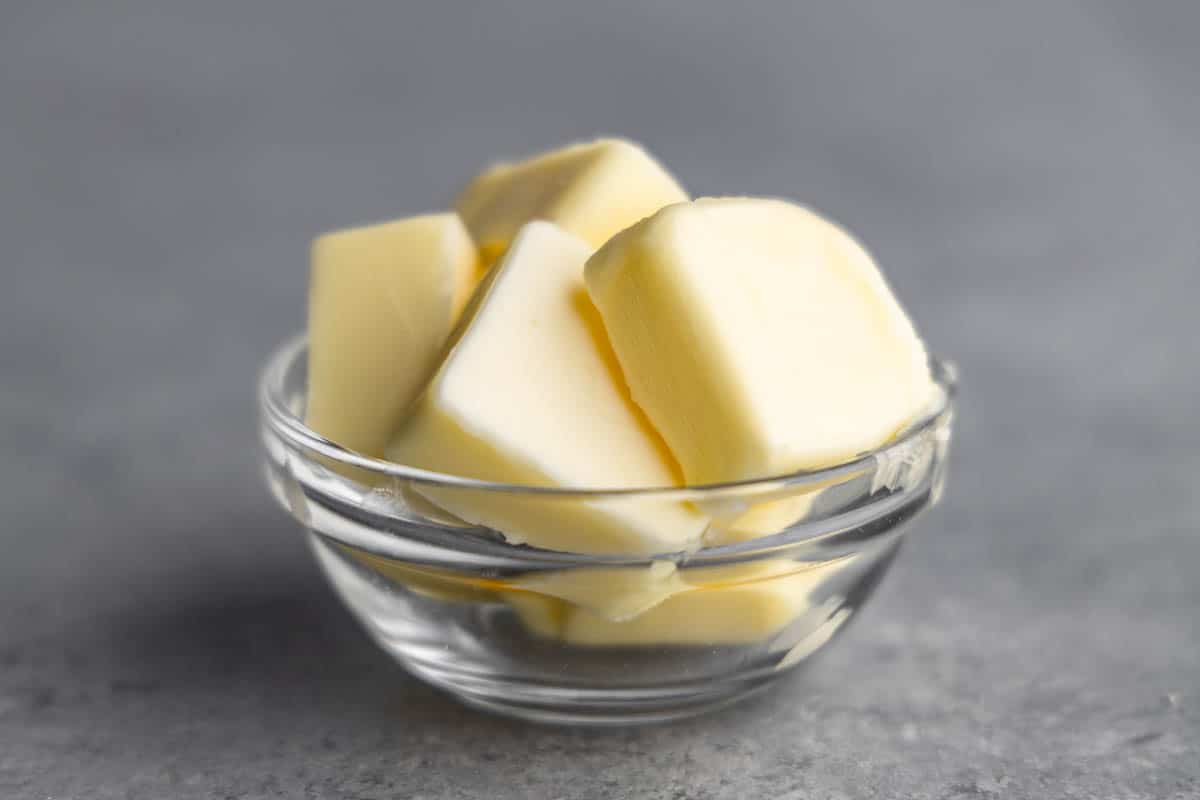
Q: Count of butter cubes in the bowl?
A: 5